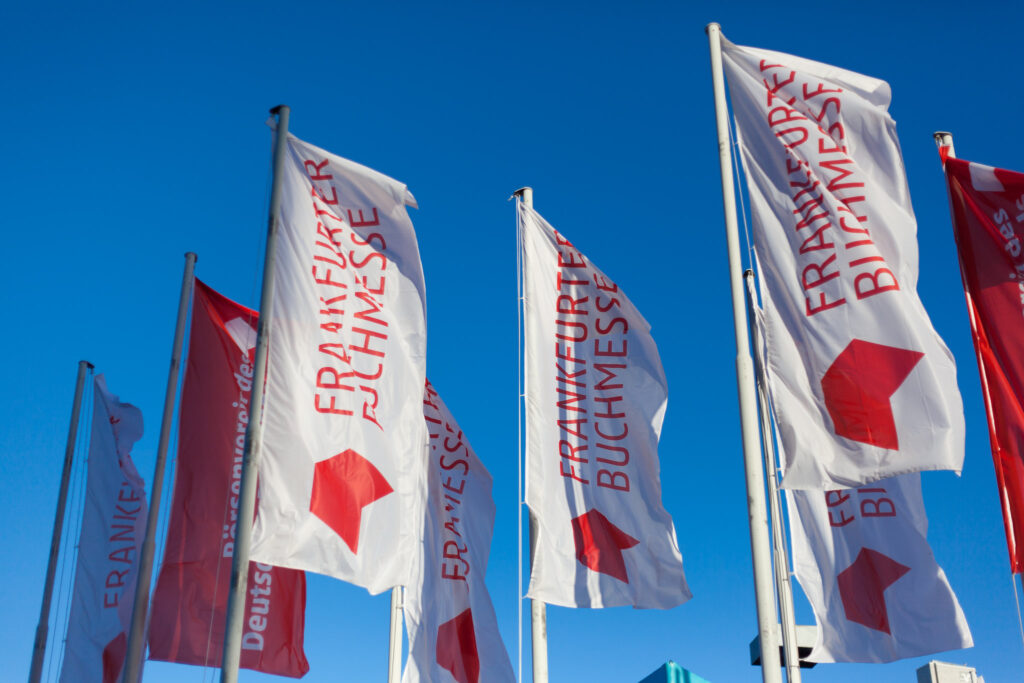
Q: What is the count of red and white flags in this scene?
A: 8